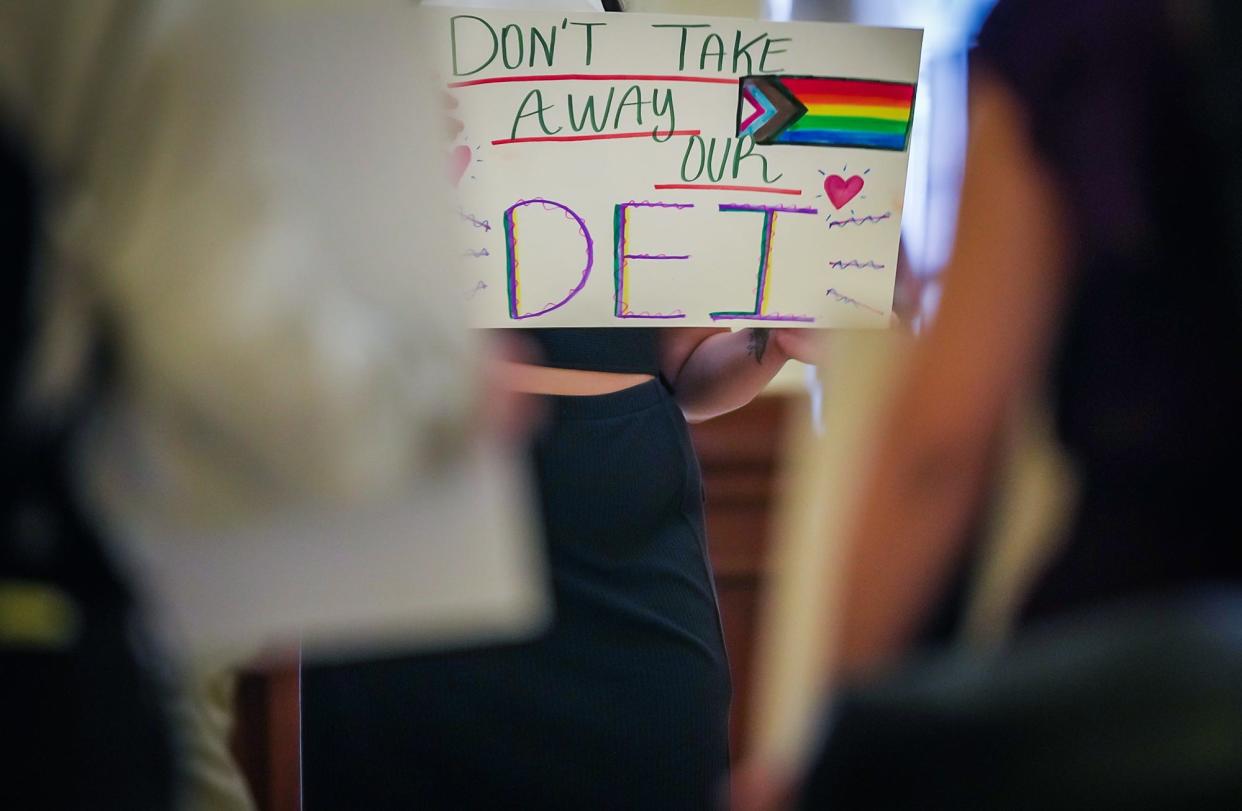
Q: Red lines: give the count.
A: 3